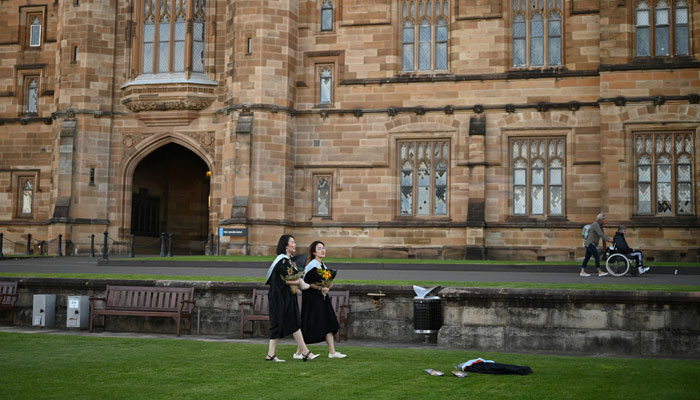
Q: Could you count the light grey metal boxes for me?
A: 2